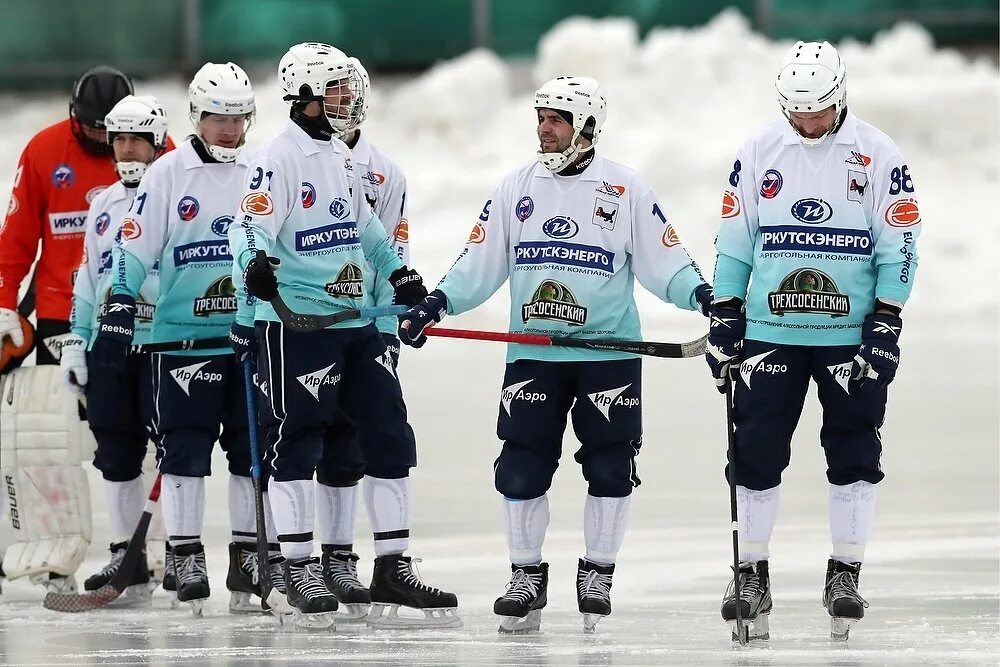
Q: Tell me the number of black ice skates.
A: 12